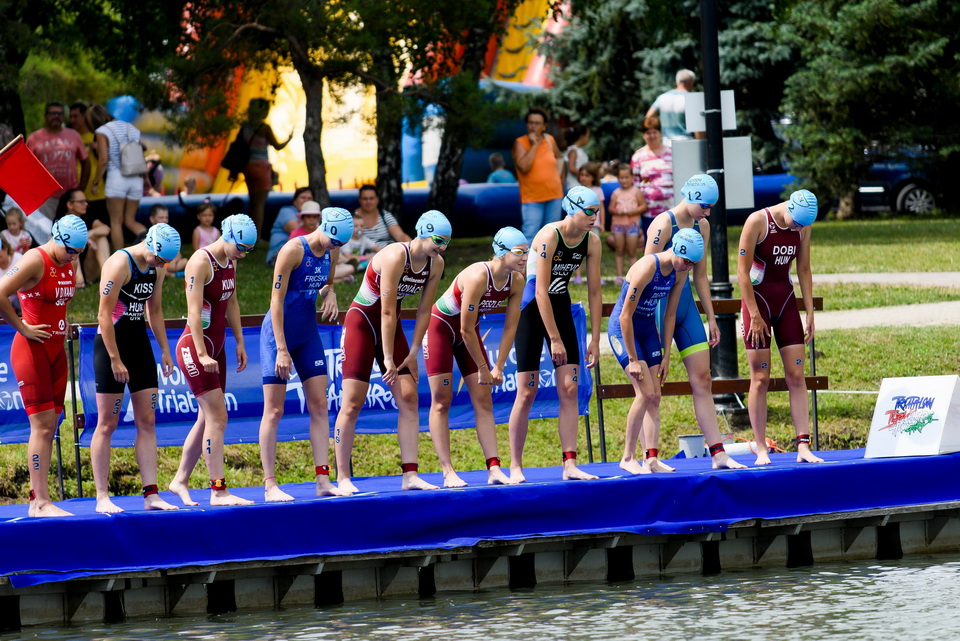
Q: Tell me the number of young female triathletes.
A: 10